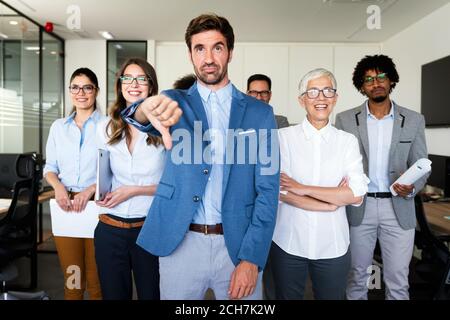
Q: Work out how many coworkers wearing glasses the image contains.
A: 5